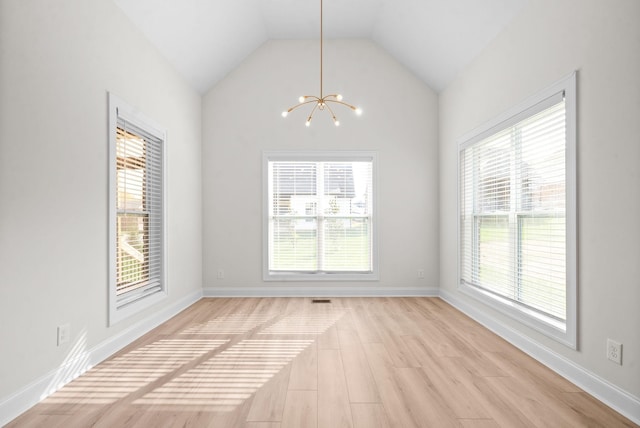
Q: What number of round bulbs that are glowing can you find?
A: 6